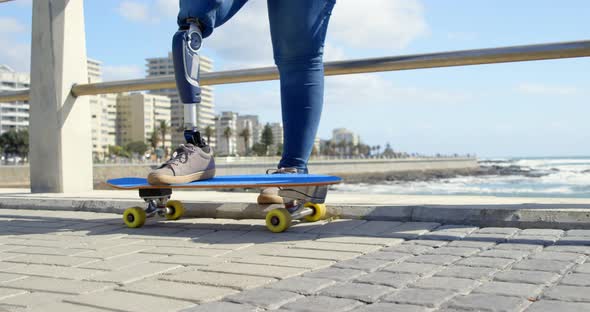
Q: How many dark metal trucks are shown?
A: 2